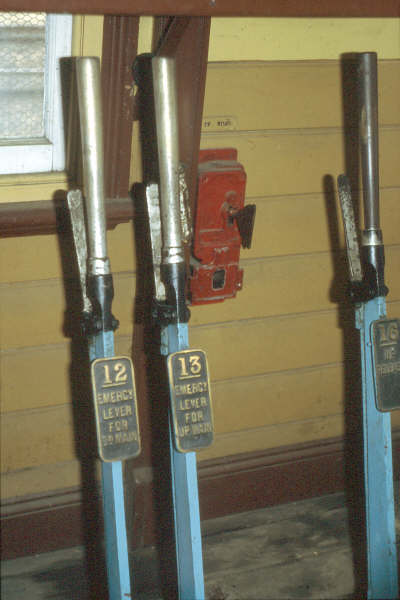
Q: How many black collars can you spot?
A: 3